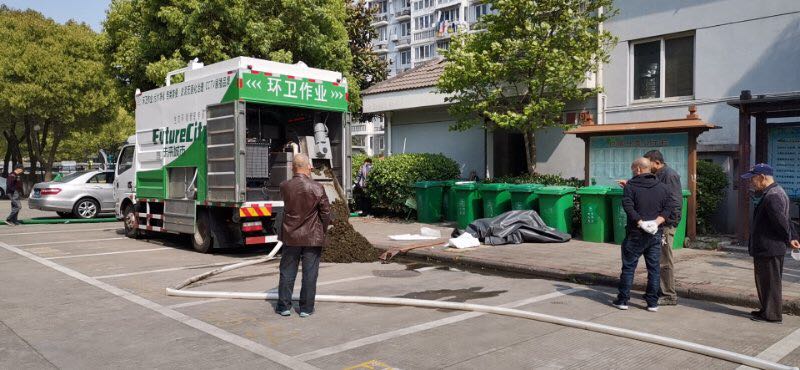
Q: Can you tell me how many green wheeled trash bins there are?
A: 9